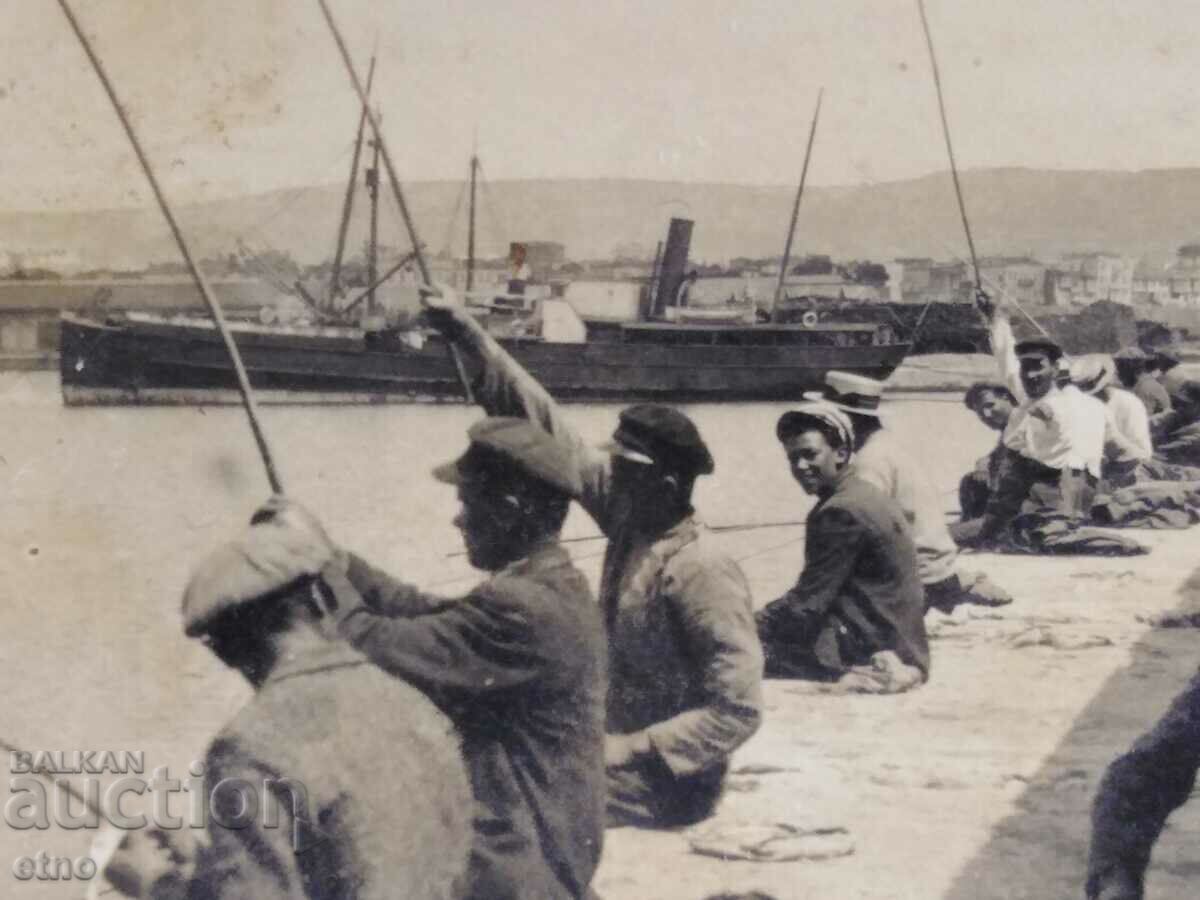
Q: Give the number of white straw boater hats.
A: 2